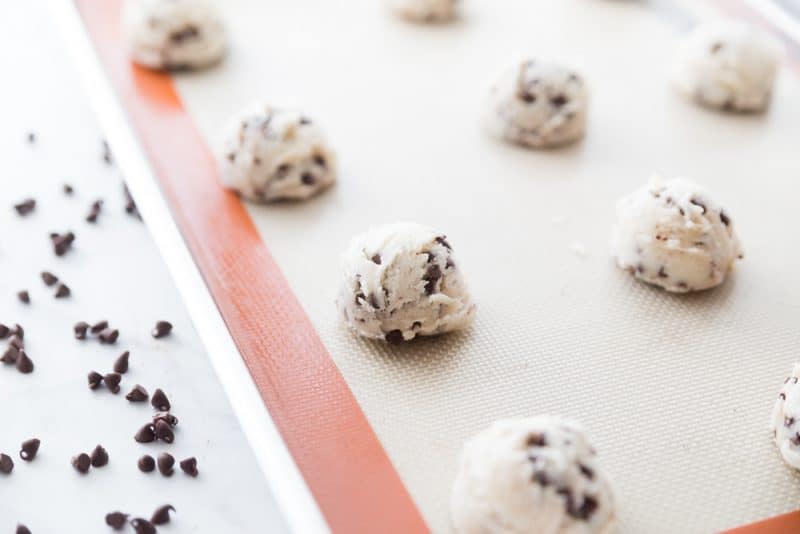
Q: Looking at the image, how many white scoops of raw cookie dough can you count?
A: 9